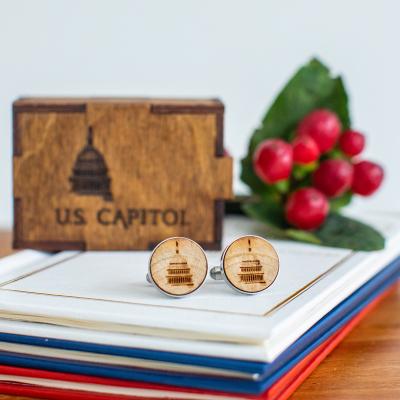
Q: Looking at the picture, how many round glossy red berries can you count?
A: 7